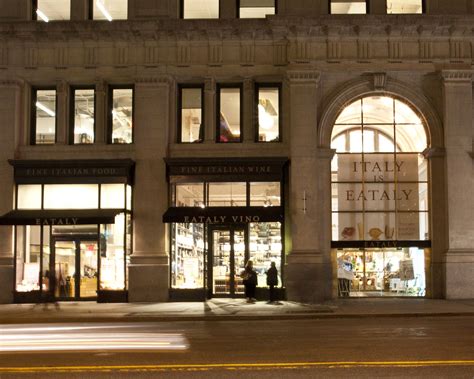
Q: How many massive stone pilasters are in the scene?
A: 4